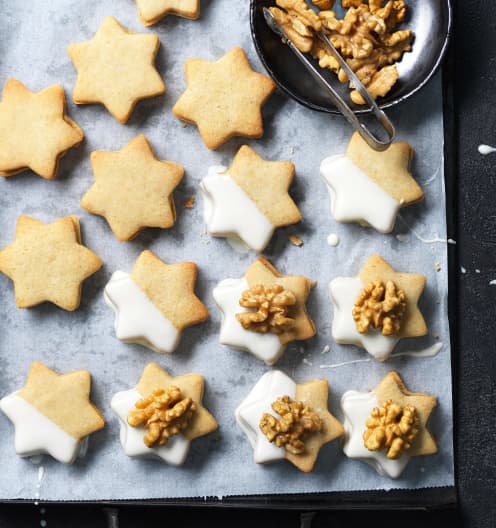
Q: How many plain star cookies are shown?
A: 6